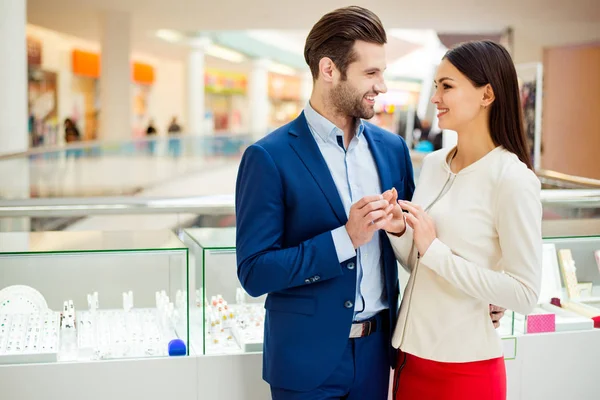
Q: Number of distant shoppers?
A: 3